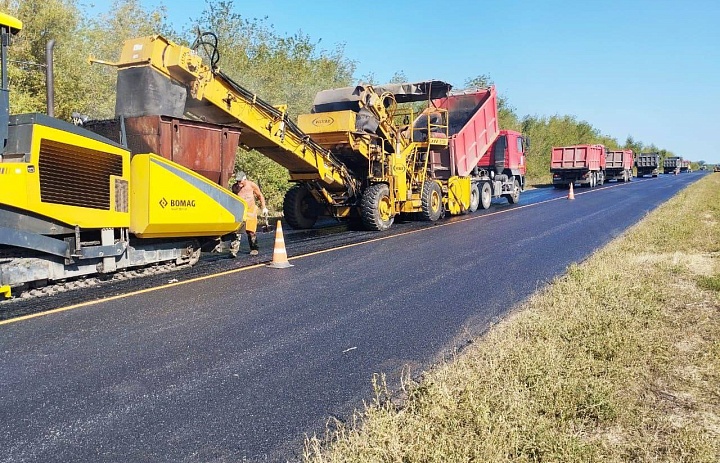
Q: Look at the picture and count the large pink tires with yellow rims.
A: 0